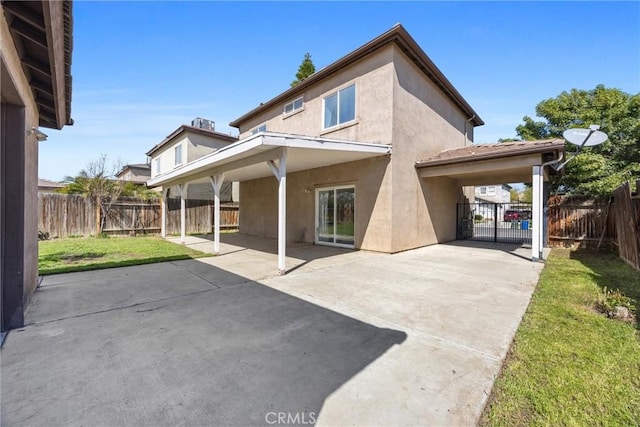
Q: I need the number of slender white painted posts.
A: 5